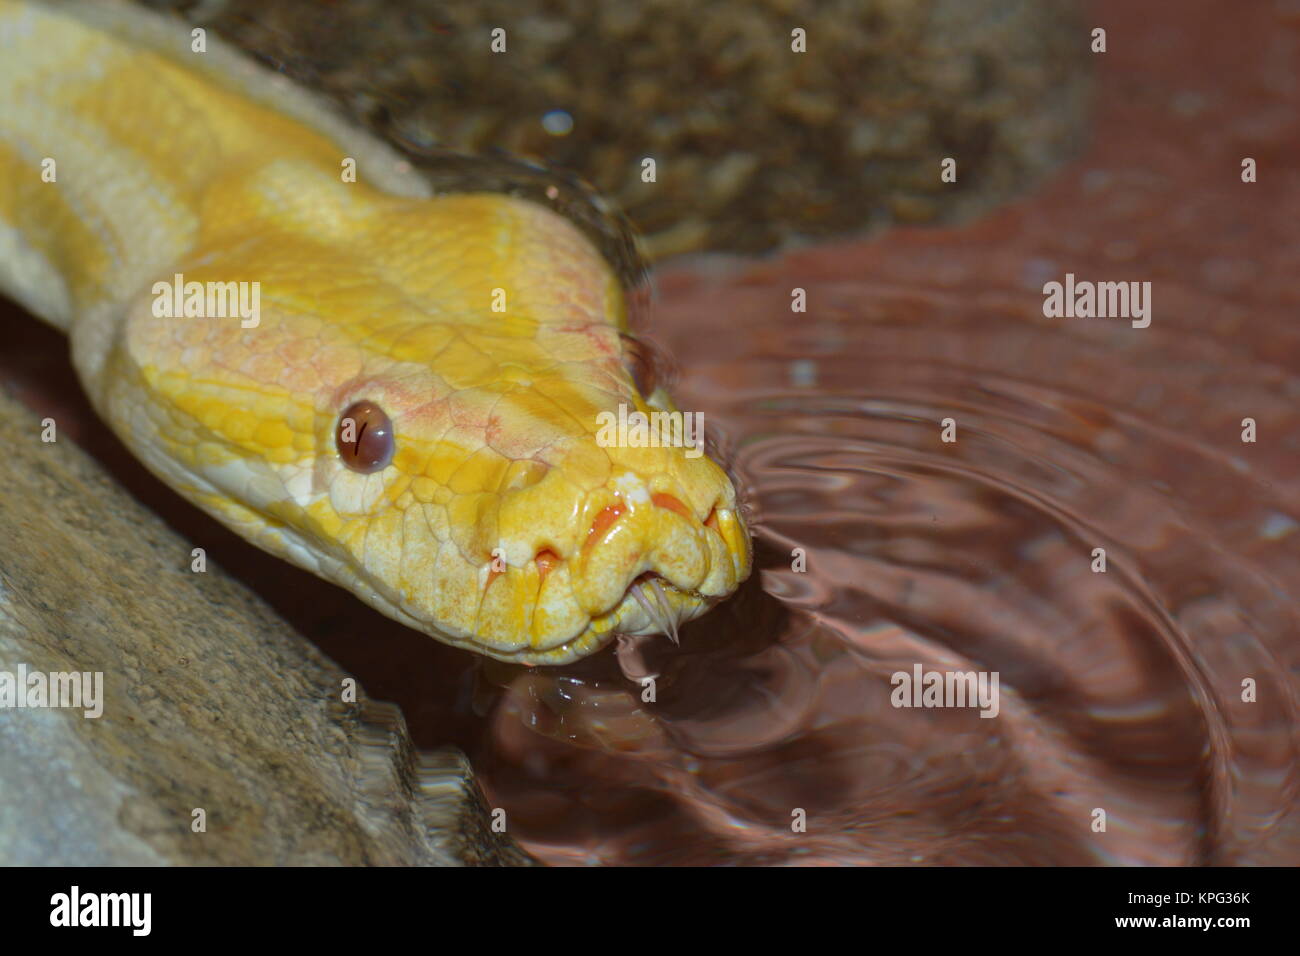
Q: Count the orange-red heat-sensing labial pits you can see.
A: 5